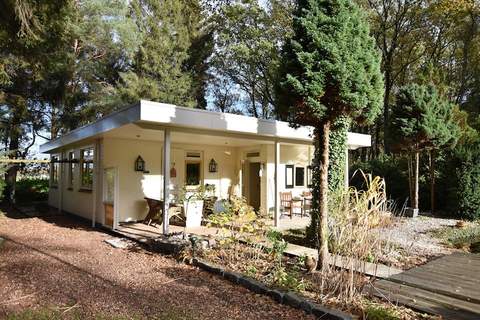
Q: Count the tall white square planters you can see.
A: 1